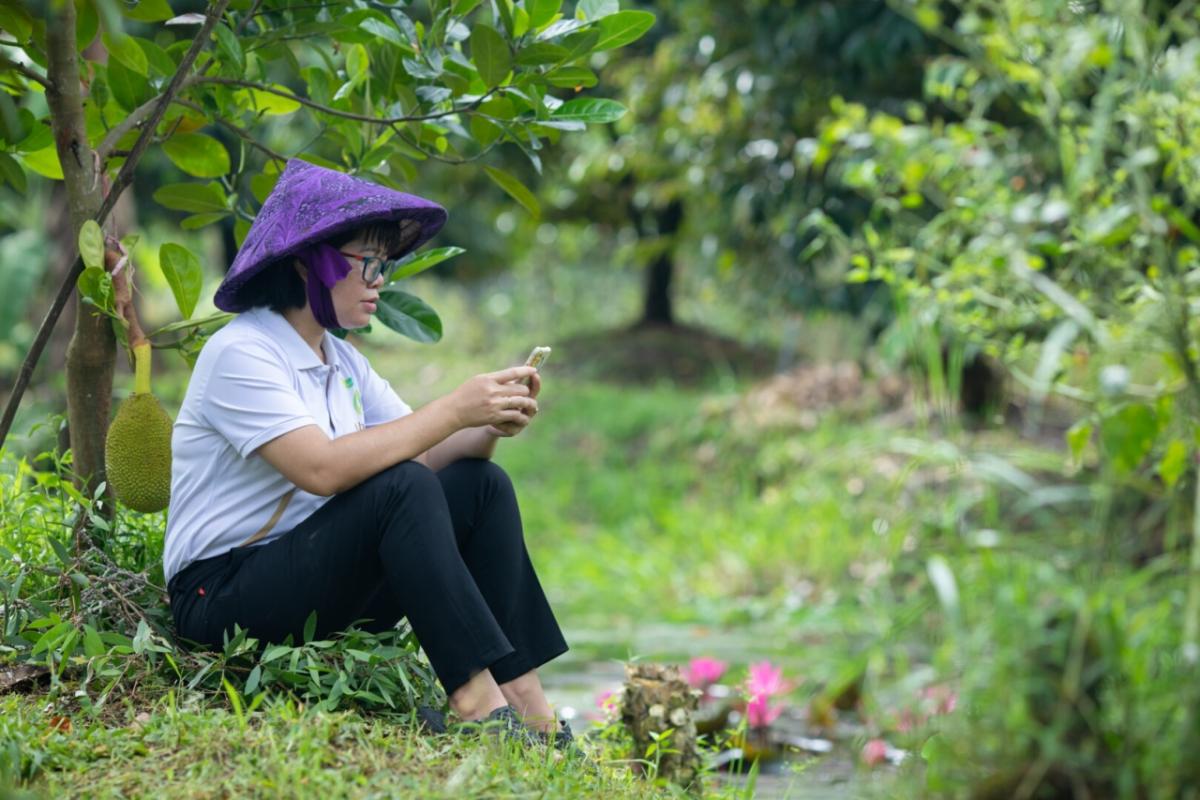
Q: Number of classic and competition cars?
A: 0